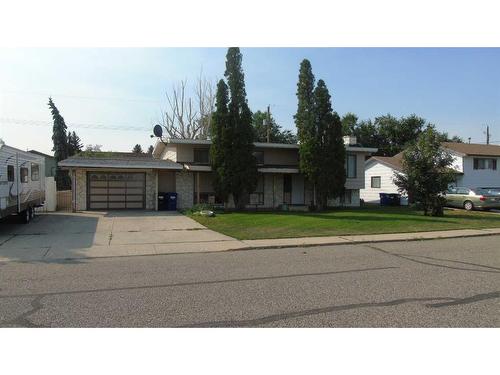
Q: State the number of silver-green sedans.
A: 1